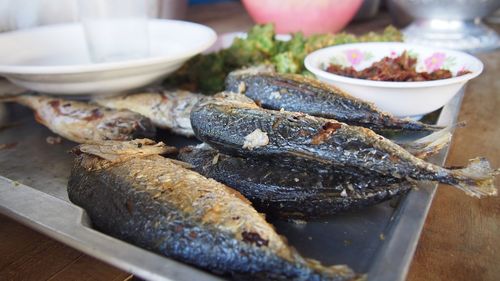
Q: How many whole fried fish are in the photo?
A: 6